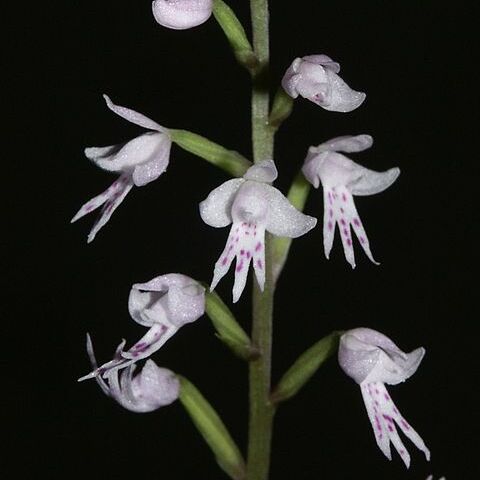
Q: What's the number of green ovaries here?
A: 7